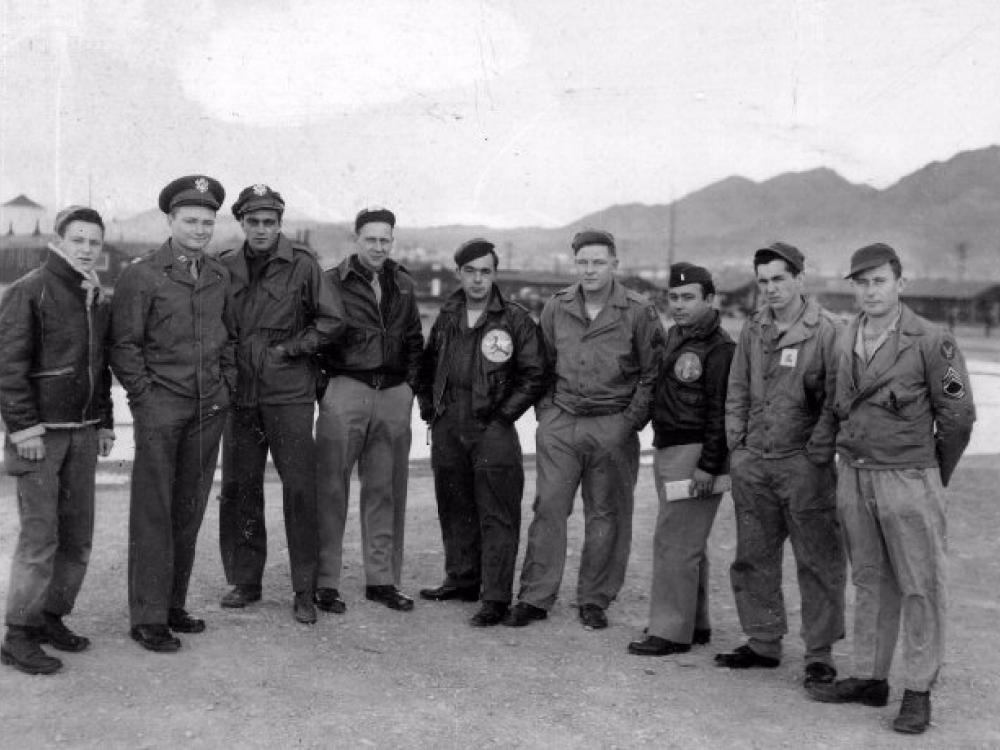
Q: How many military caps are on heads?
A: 9